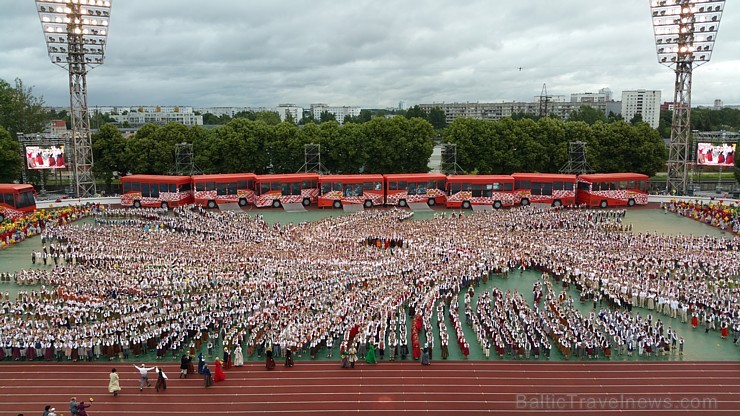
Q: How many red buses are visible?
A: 9